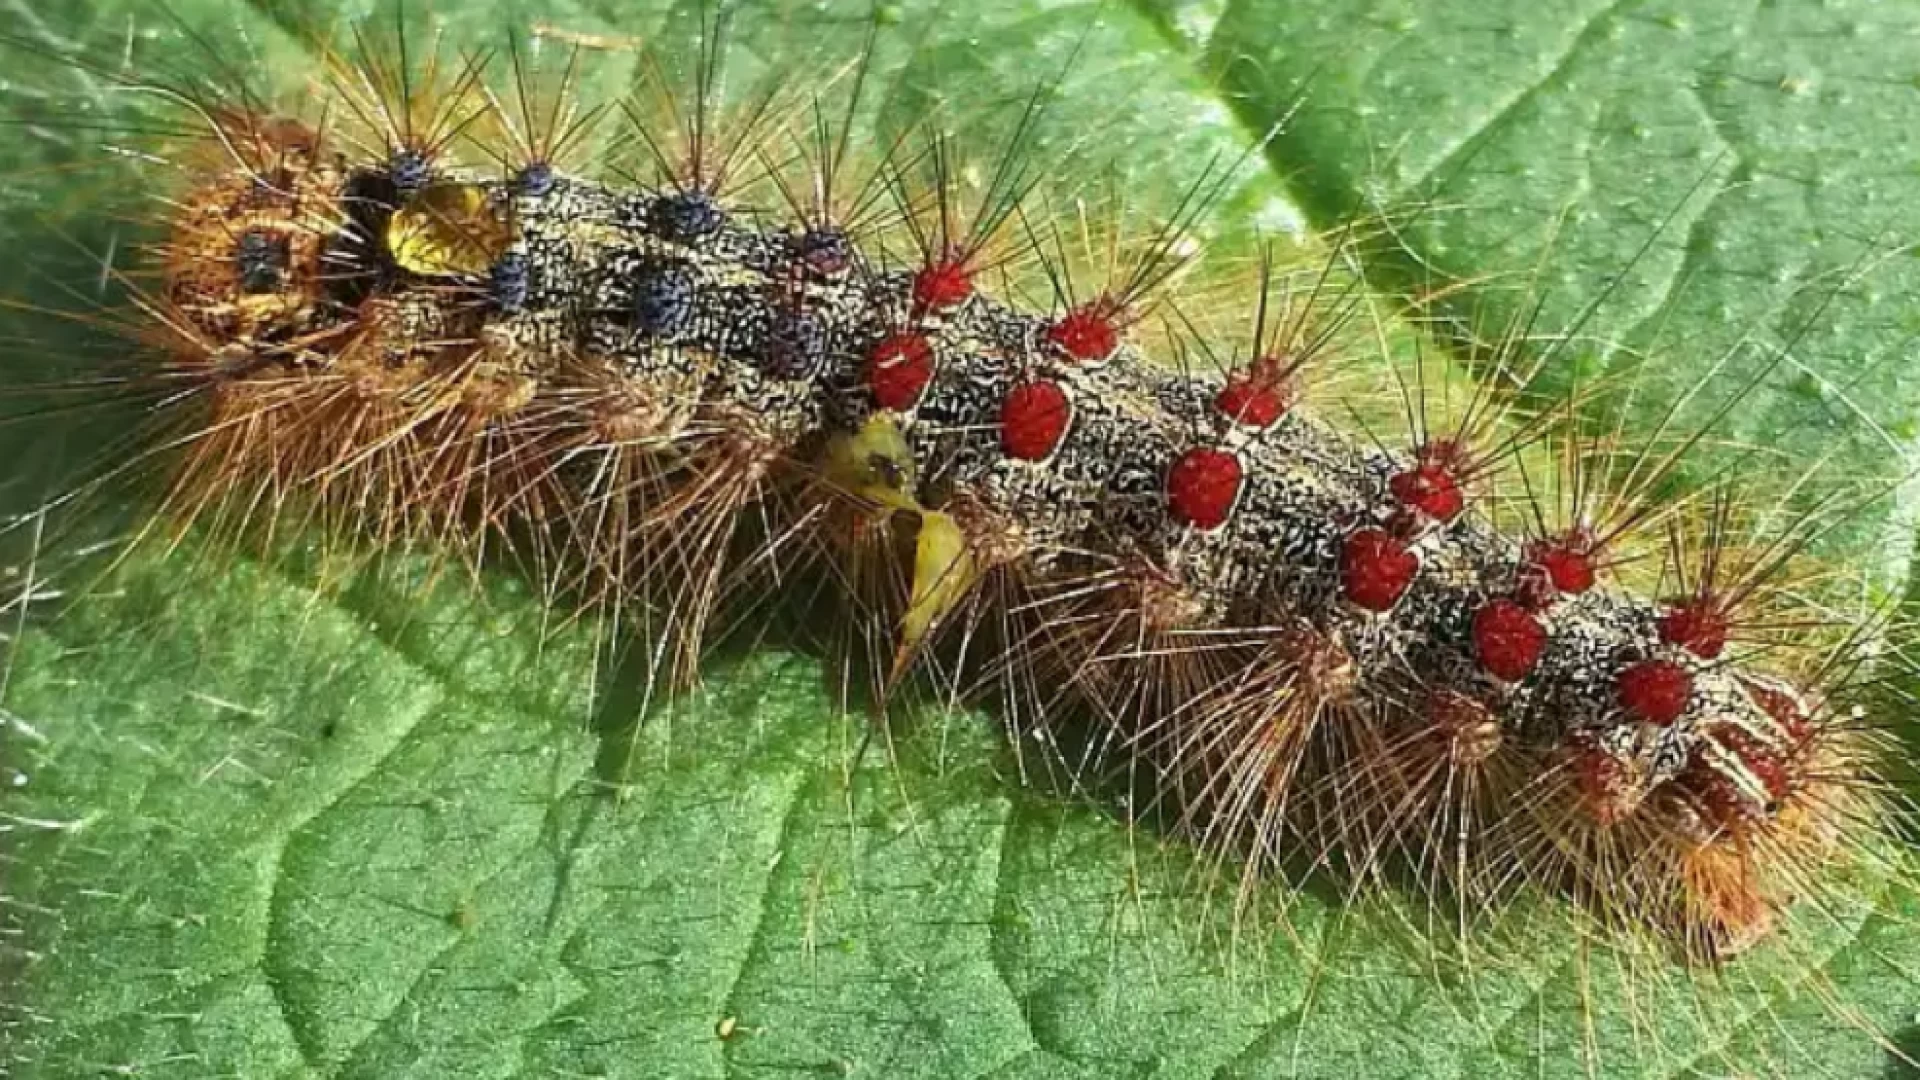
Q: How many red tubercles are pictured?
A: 12